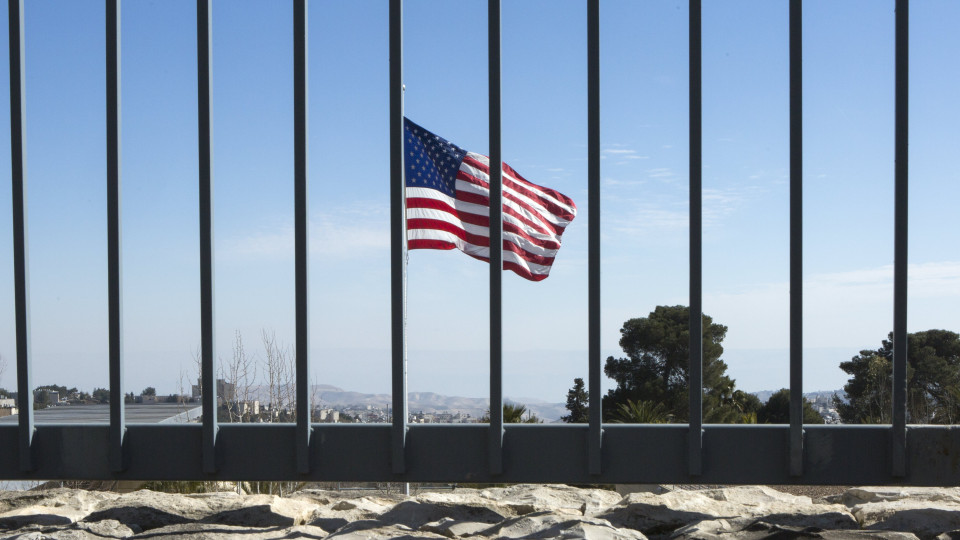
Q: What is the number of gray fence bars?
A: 10